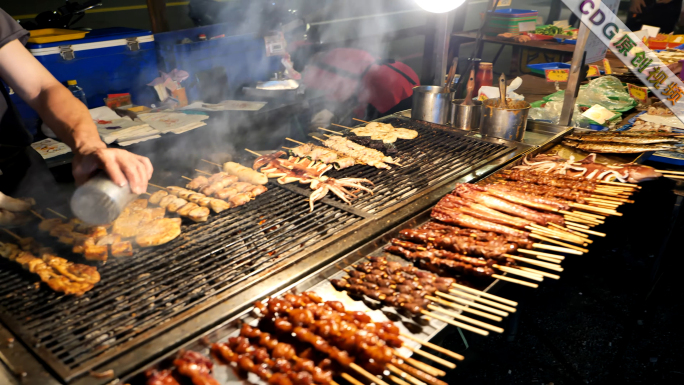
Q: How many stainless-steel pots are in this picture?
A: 3